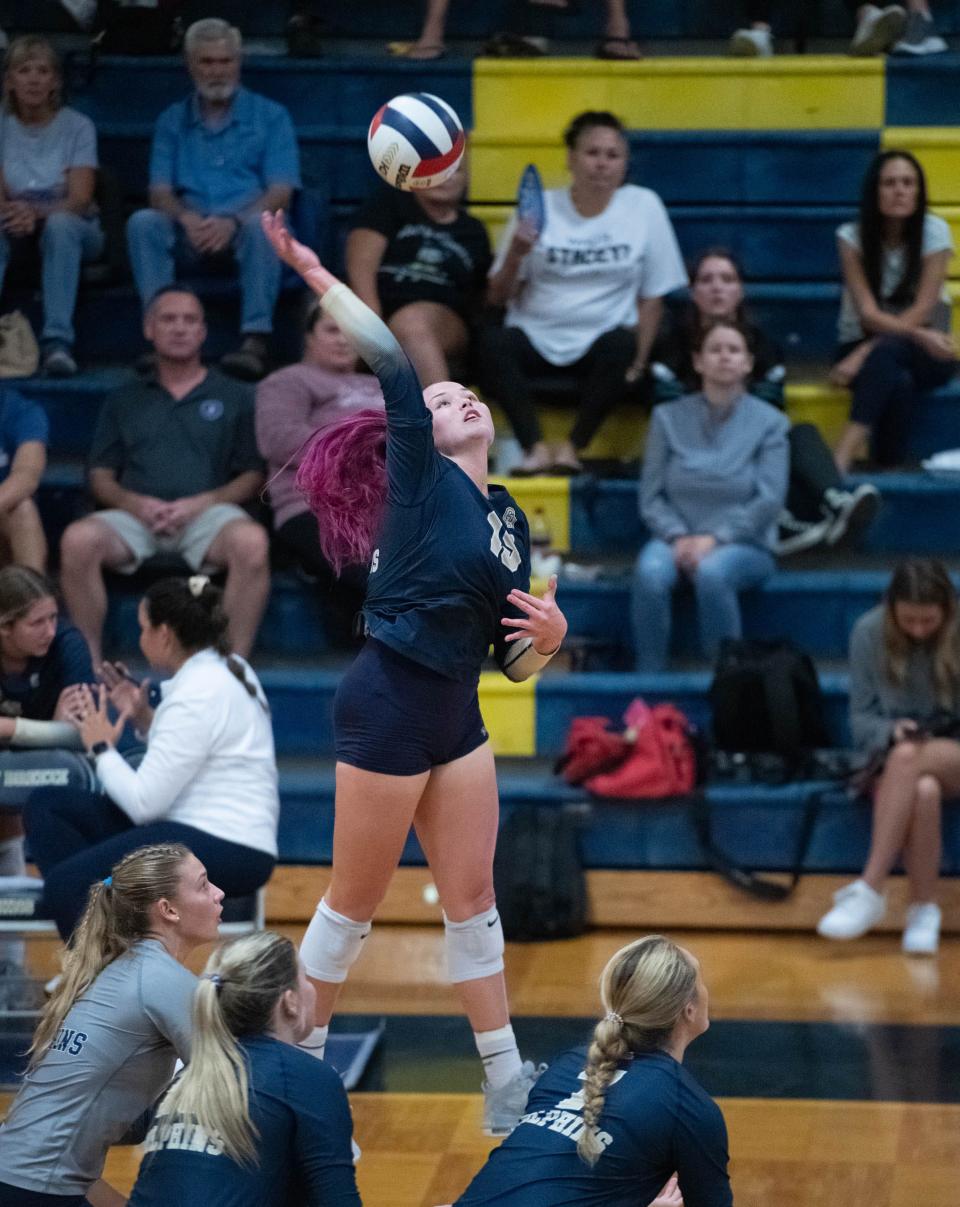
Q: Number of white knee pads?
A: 2